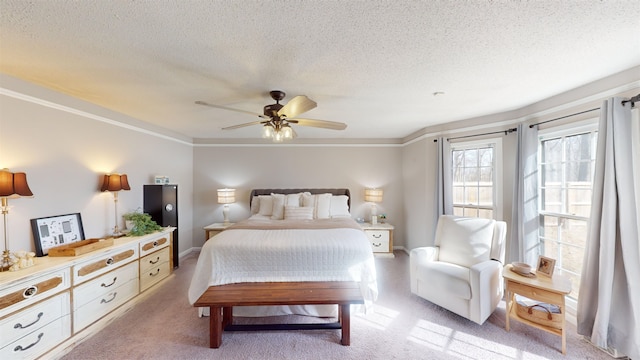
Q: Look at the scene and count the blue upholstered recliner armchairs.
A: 0